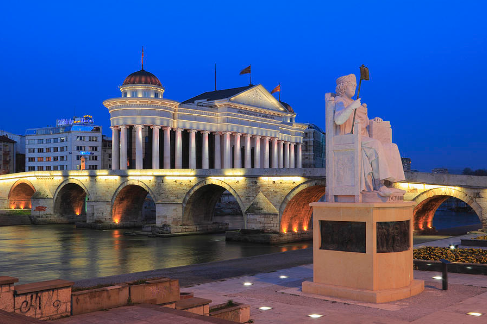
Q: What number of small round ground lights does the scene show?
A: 6